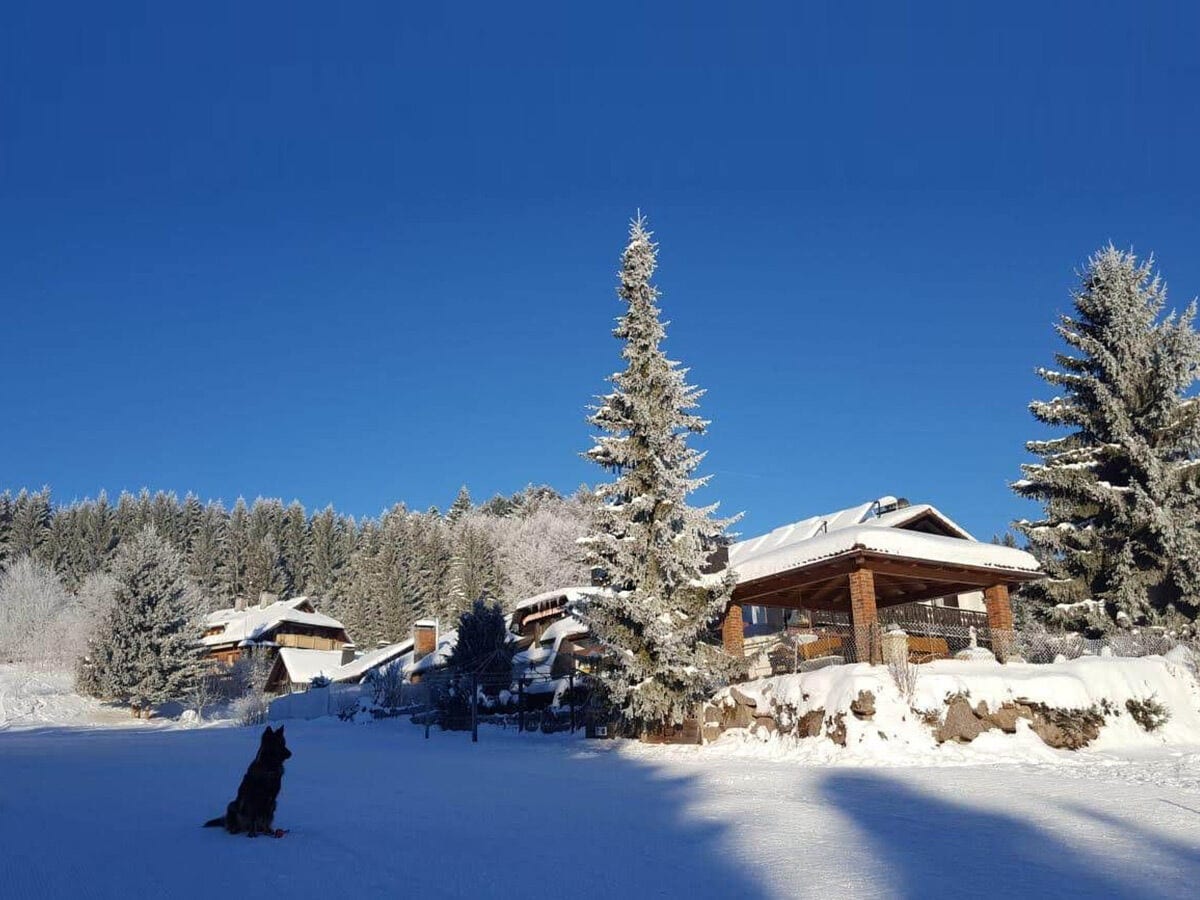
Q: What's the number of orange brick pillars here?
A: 3